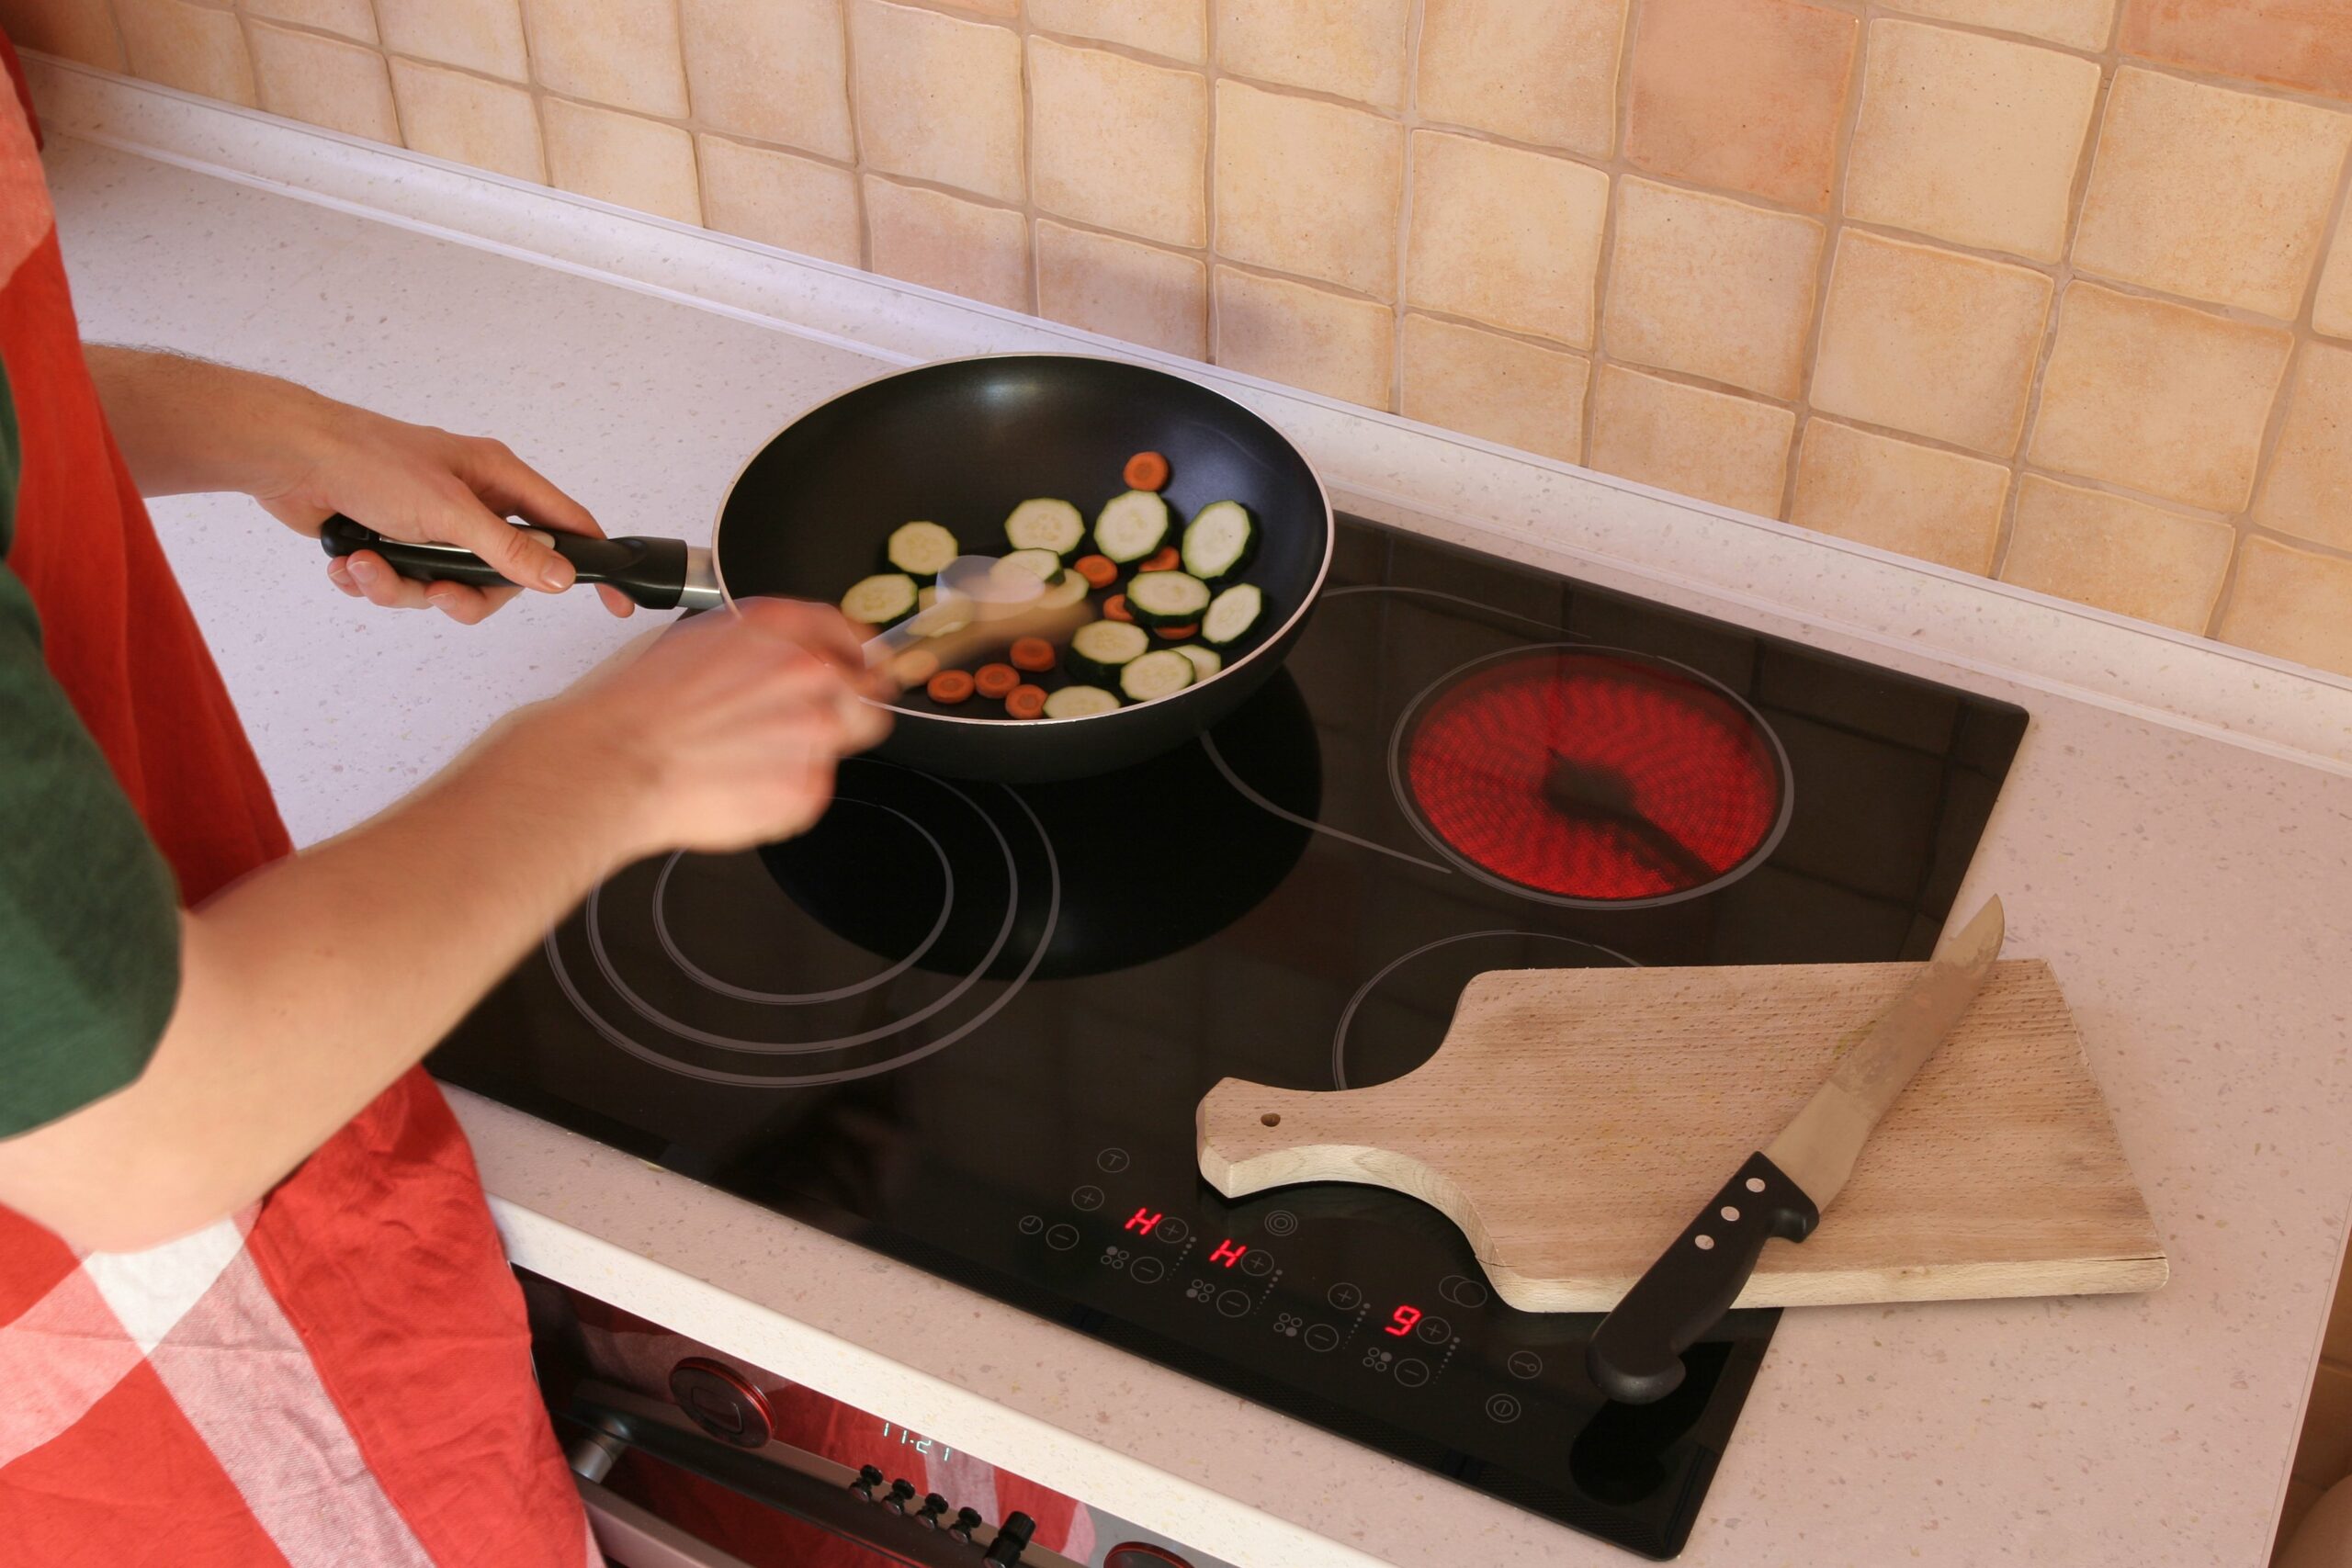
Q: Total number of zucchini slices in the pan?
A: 14